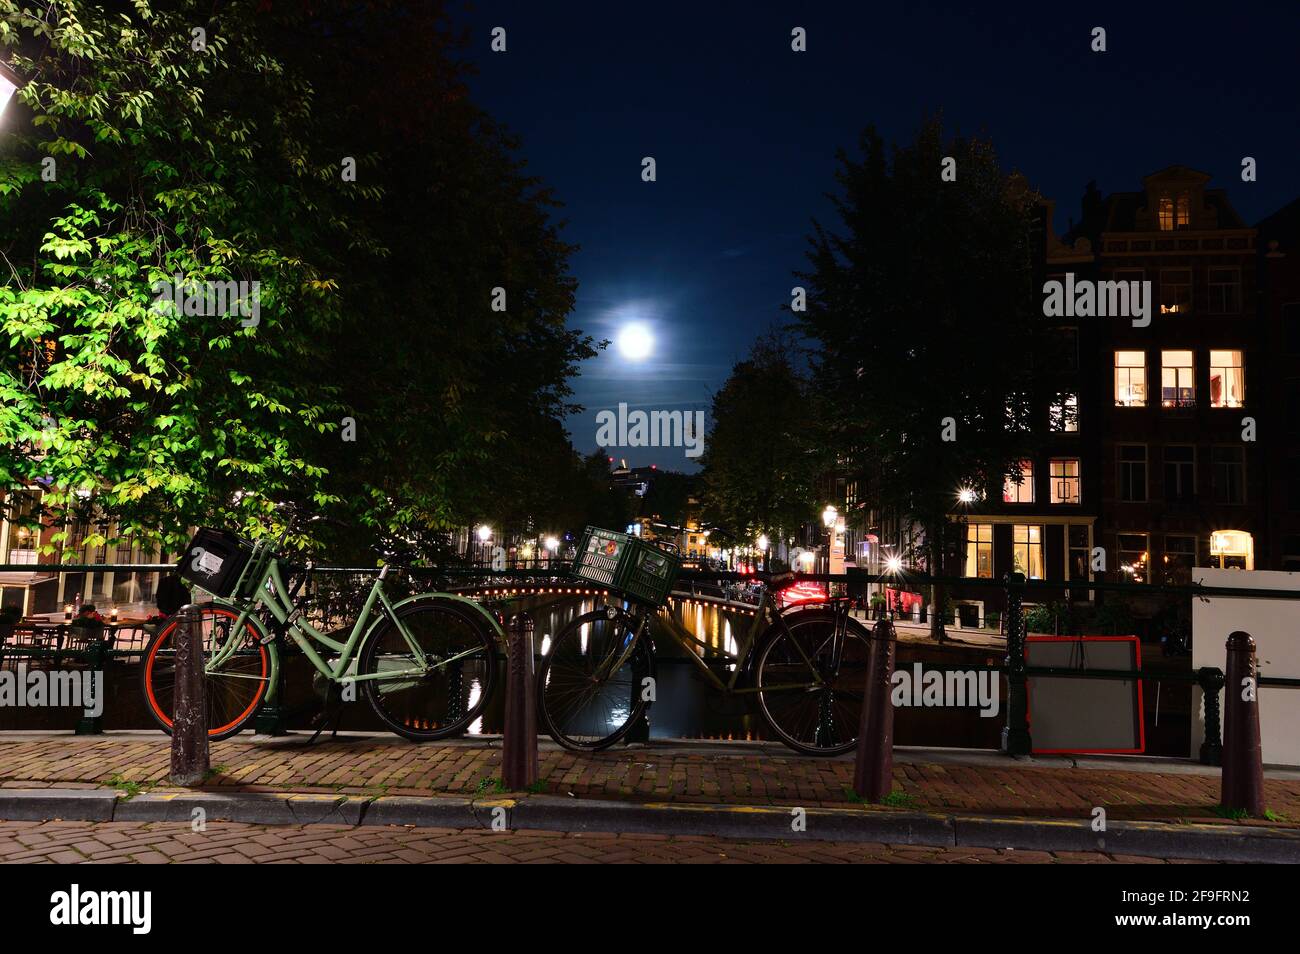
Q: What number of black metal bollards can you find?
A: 4